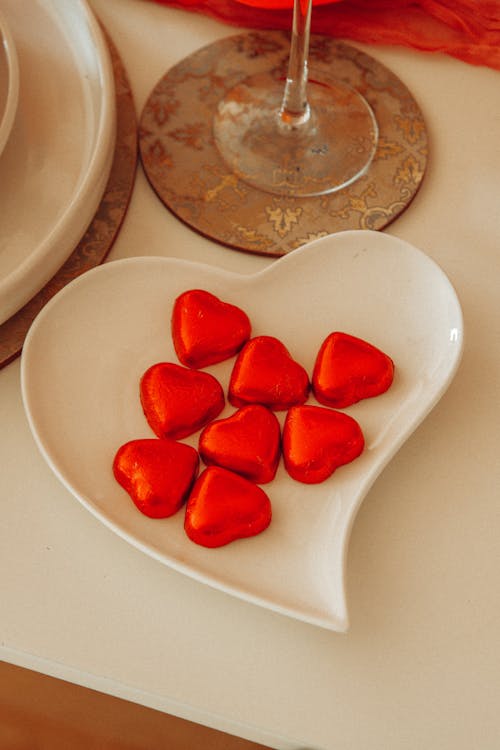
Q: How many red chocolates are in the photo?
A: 8